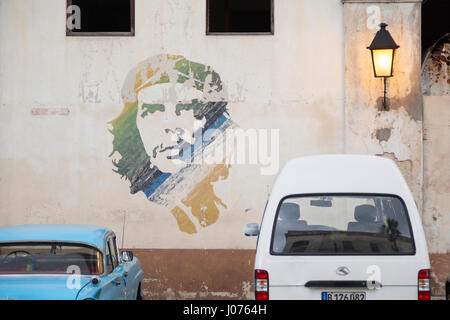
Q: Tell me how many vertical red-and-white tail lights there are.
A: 2